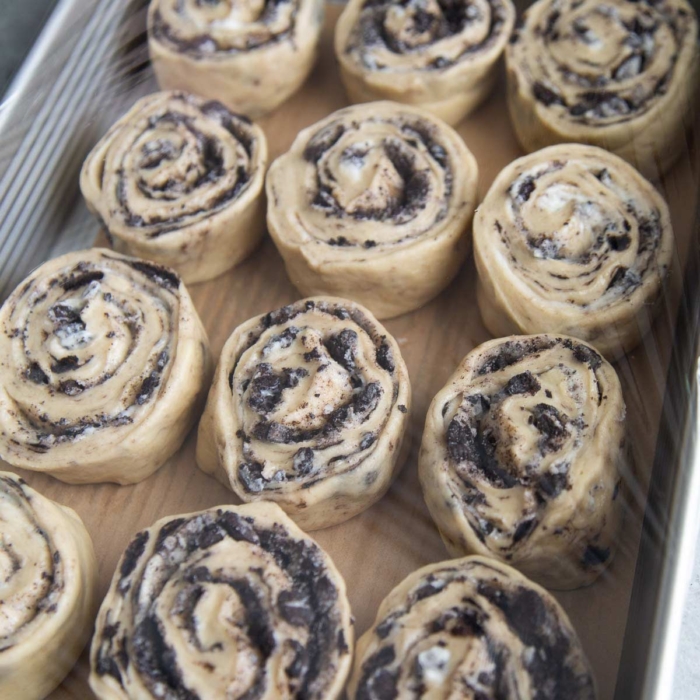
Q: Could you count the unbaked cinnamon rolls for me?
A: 12